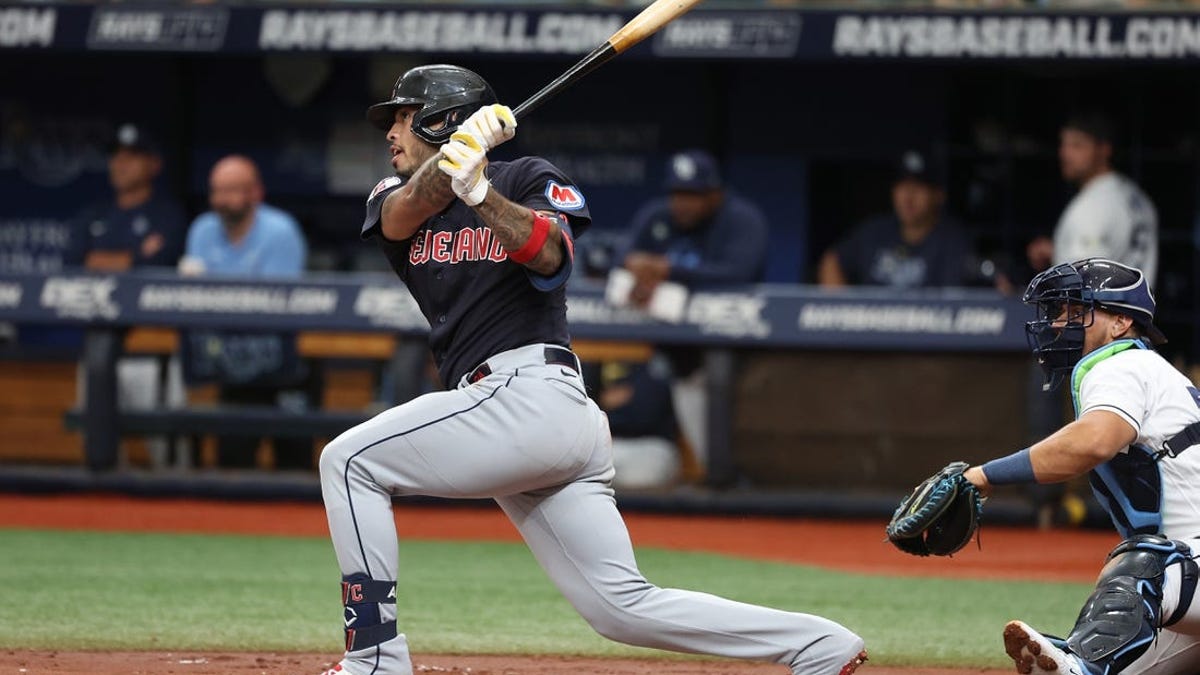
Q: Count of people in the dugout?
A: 5